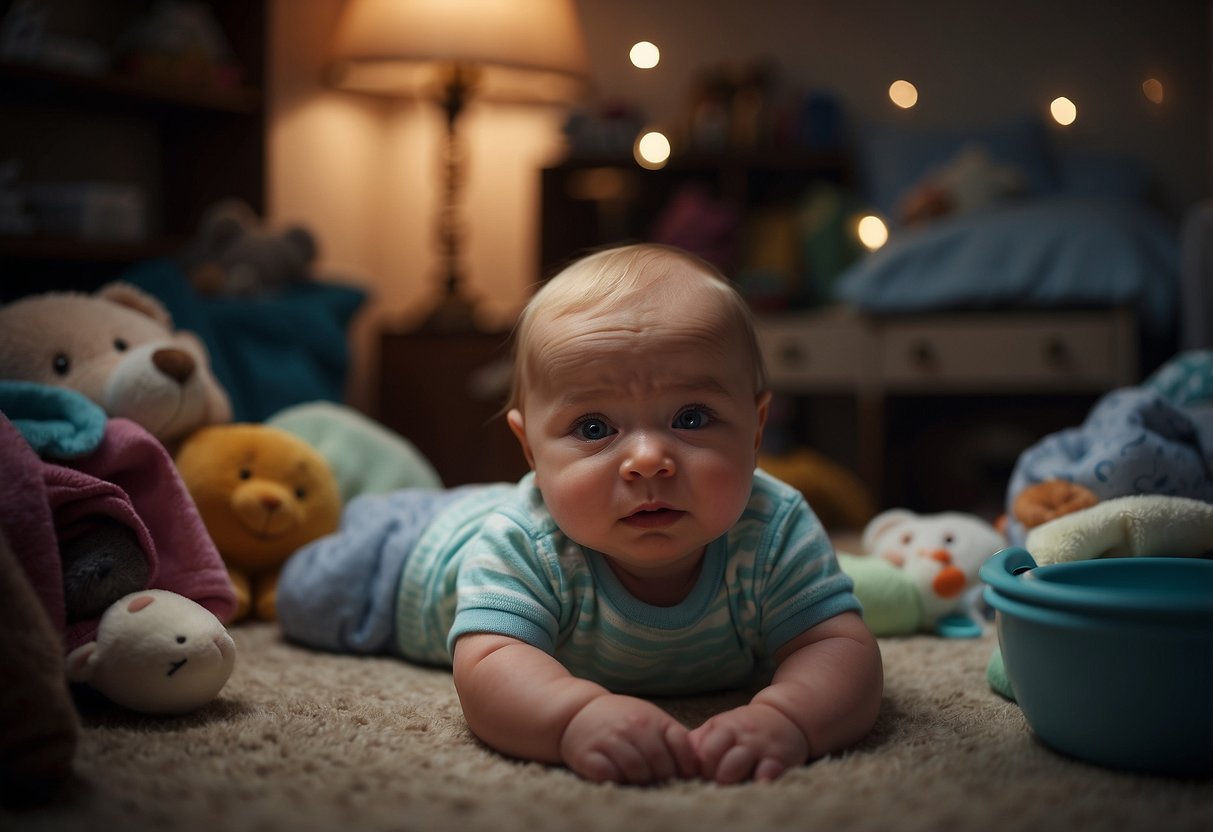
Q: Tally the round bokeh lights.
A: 6